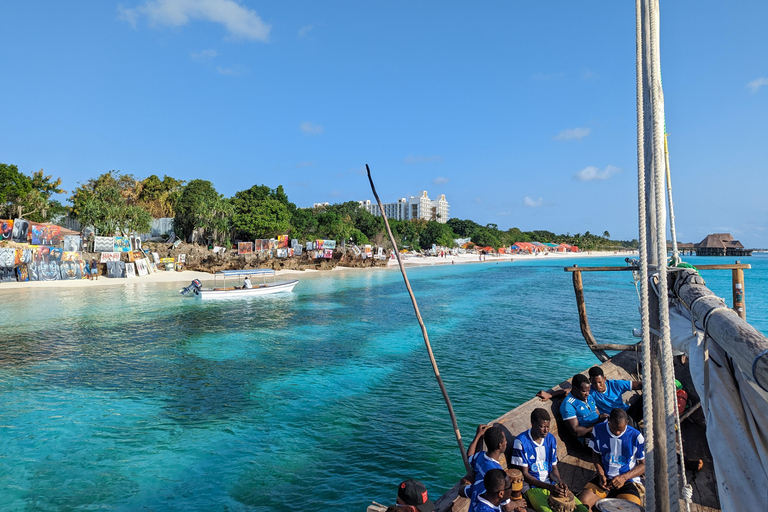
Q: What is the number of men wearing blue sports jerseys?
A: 6